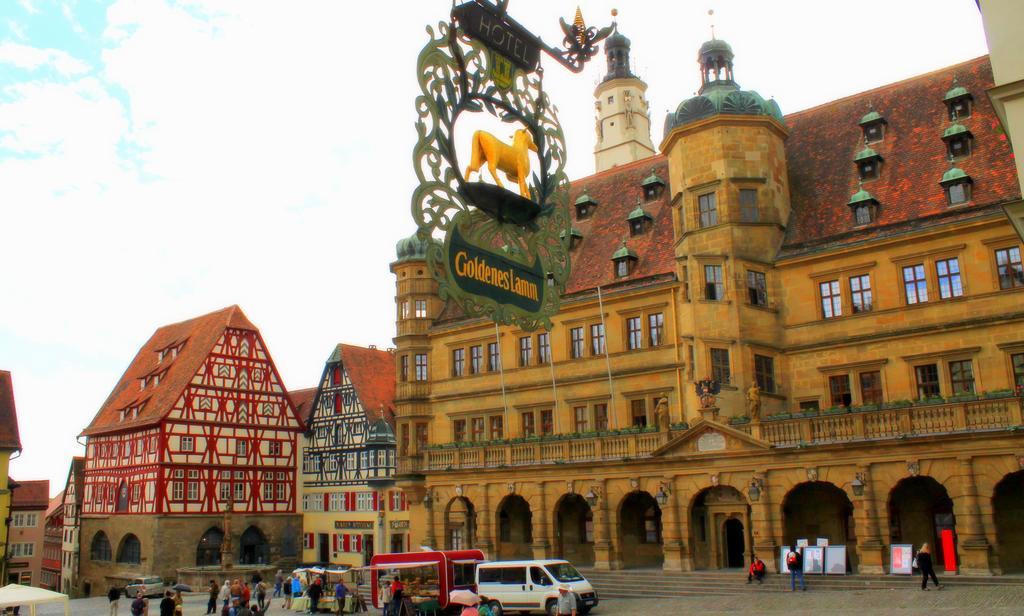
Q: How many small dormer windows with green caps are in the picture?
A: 11